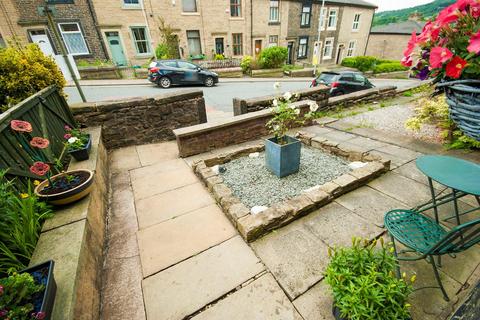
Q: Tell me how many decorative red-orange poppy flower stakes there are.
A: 3